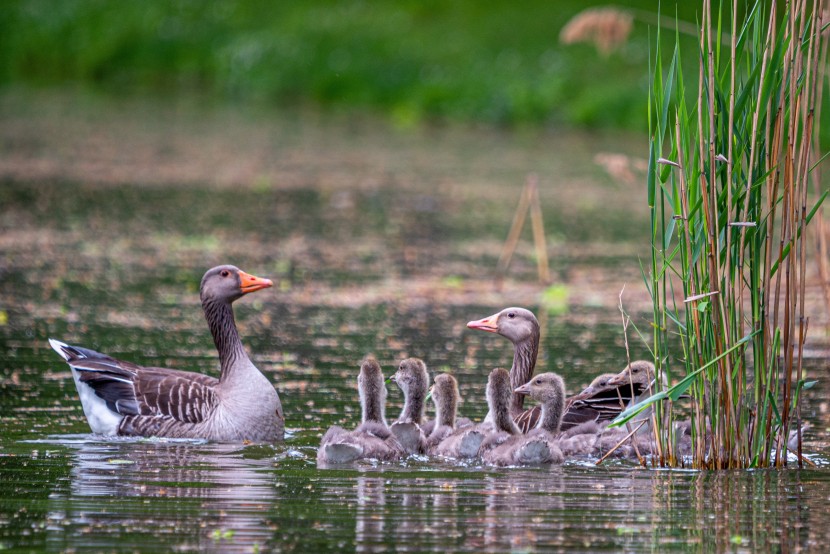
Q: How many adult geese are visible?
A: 2